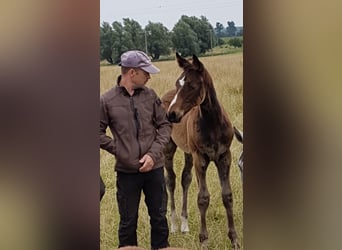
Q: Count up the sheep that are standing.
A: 0